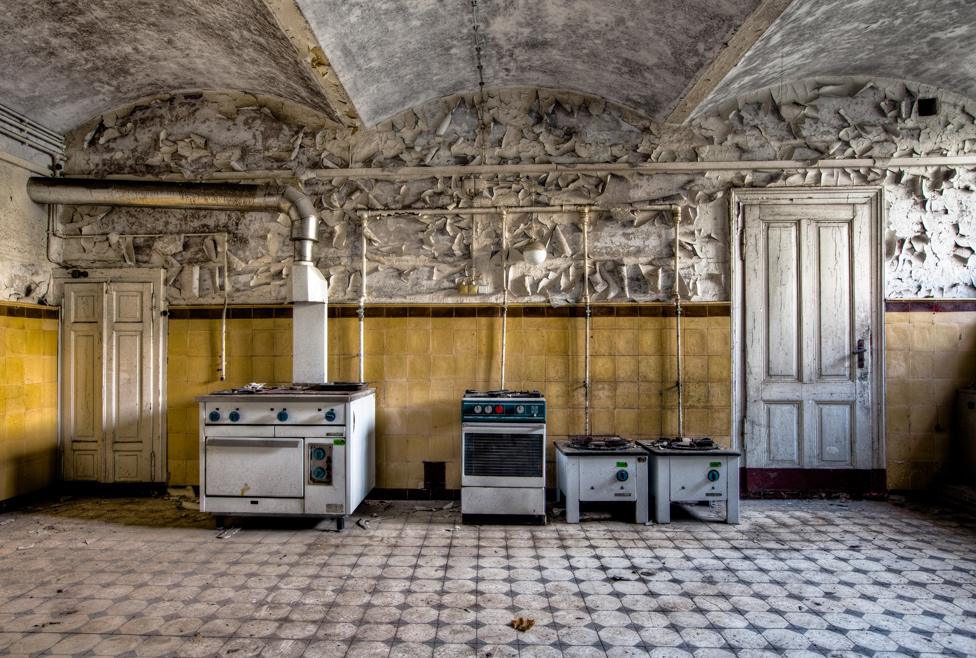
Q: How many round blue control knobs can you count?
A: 8